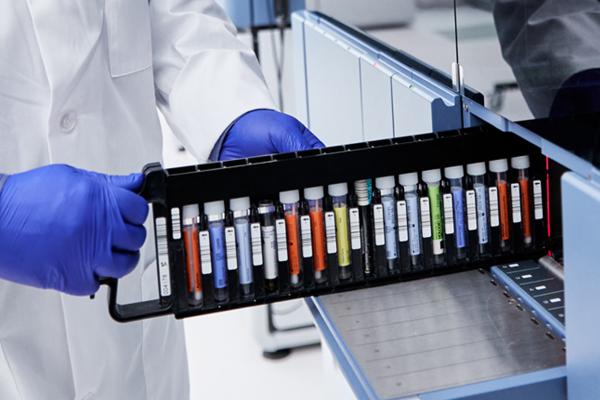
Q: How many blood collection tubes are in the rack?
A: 15